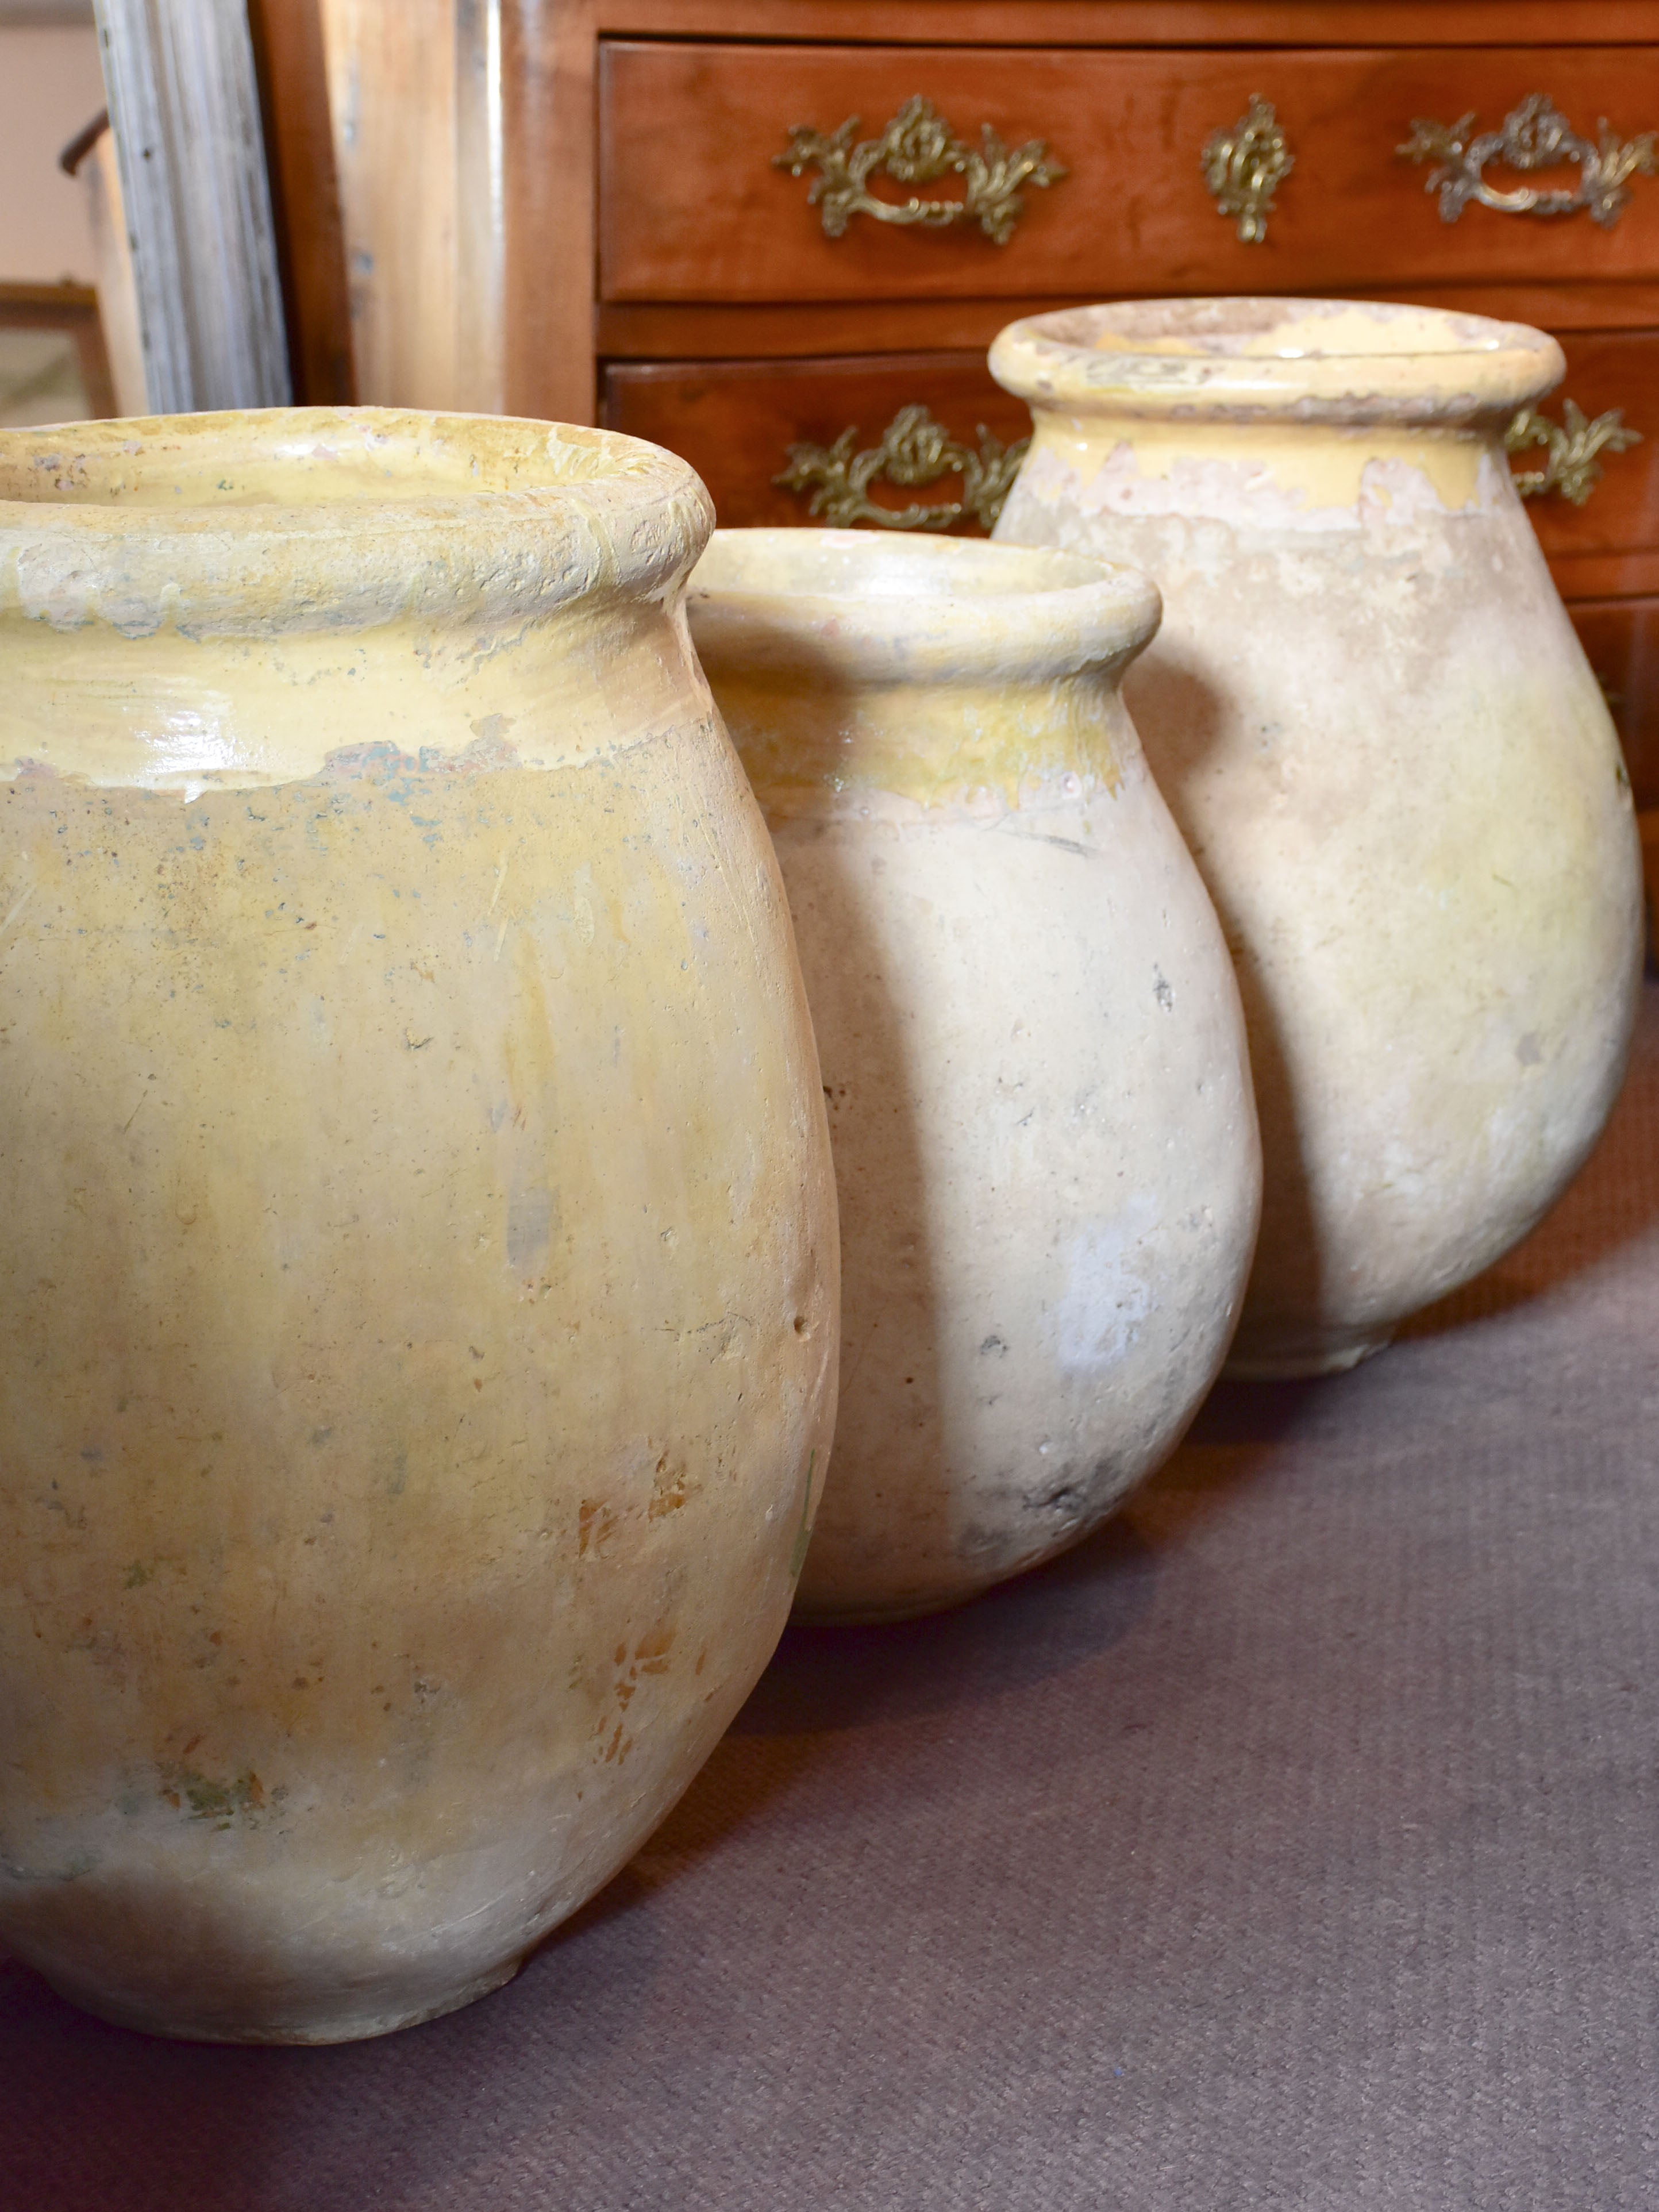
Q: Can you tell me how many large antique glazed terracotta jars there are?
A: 3